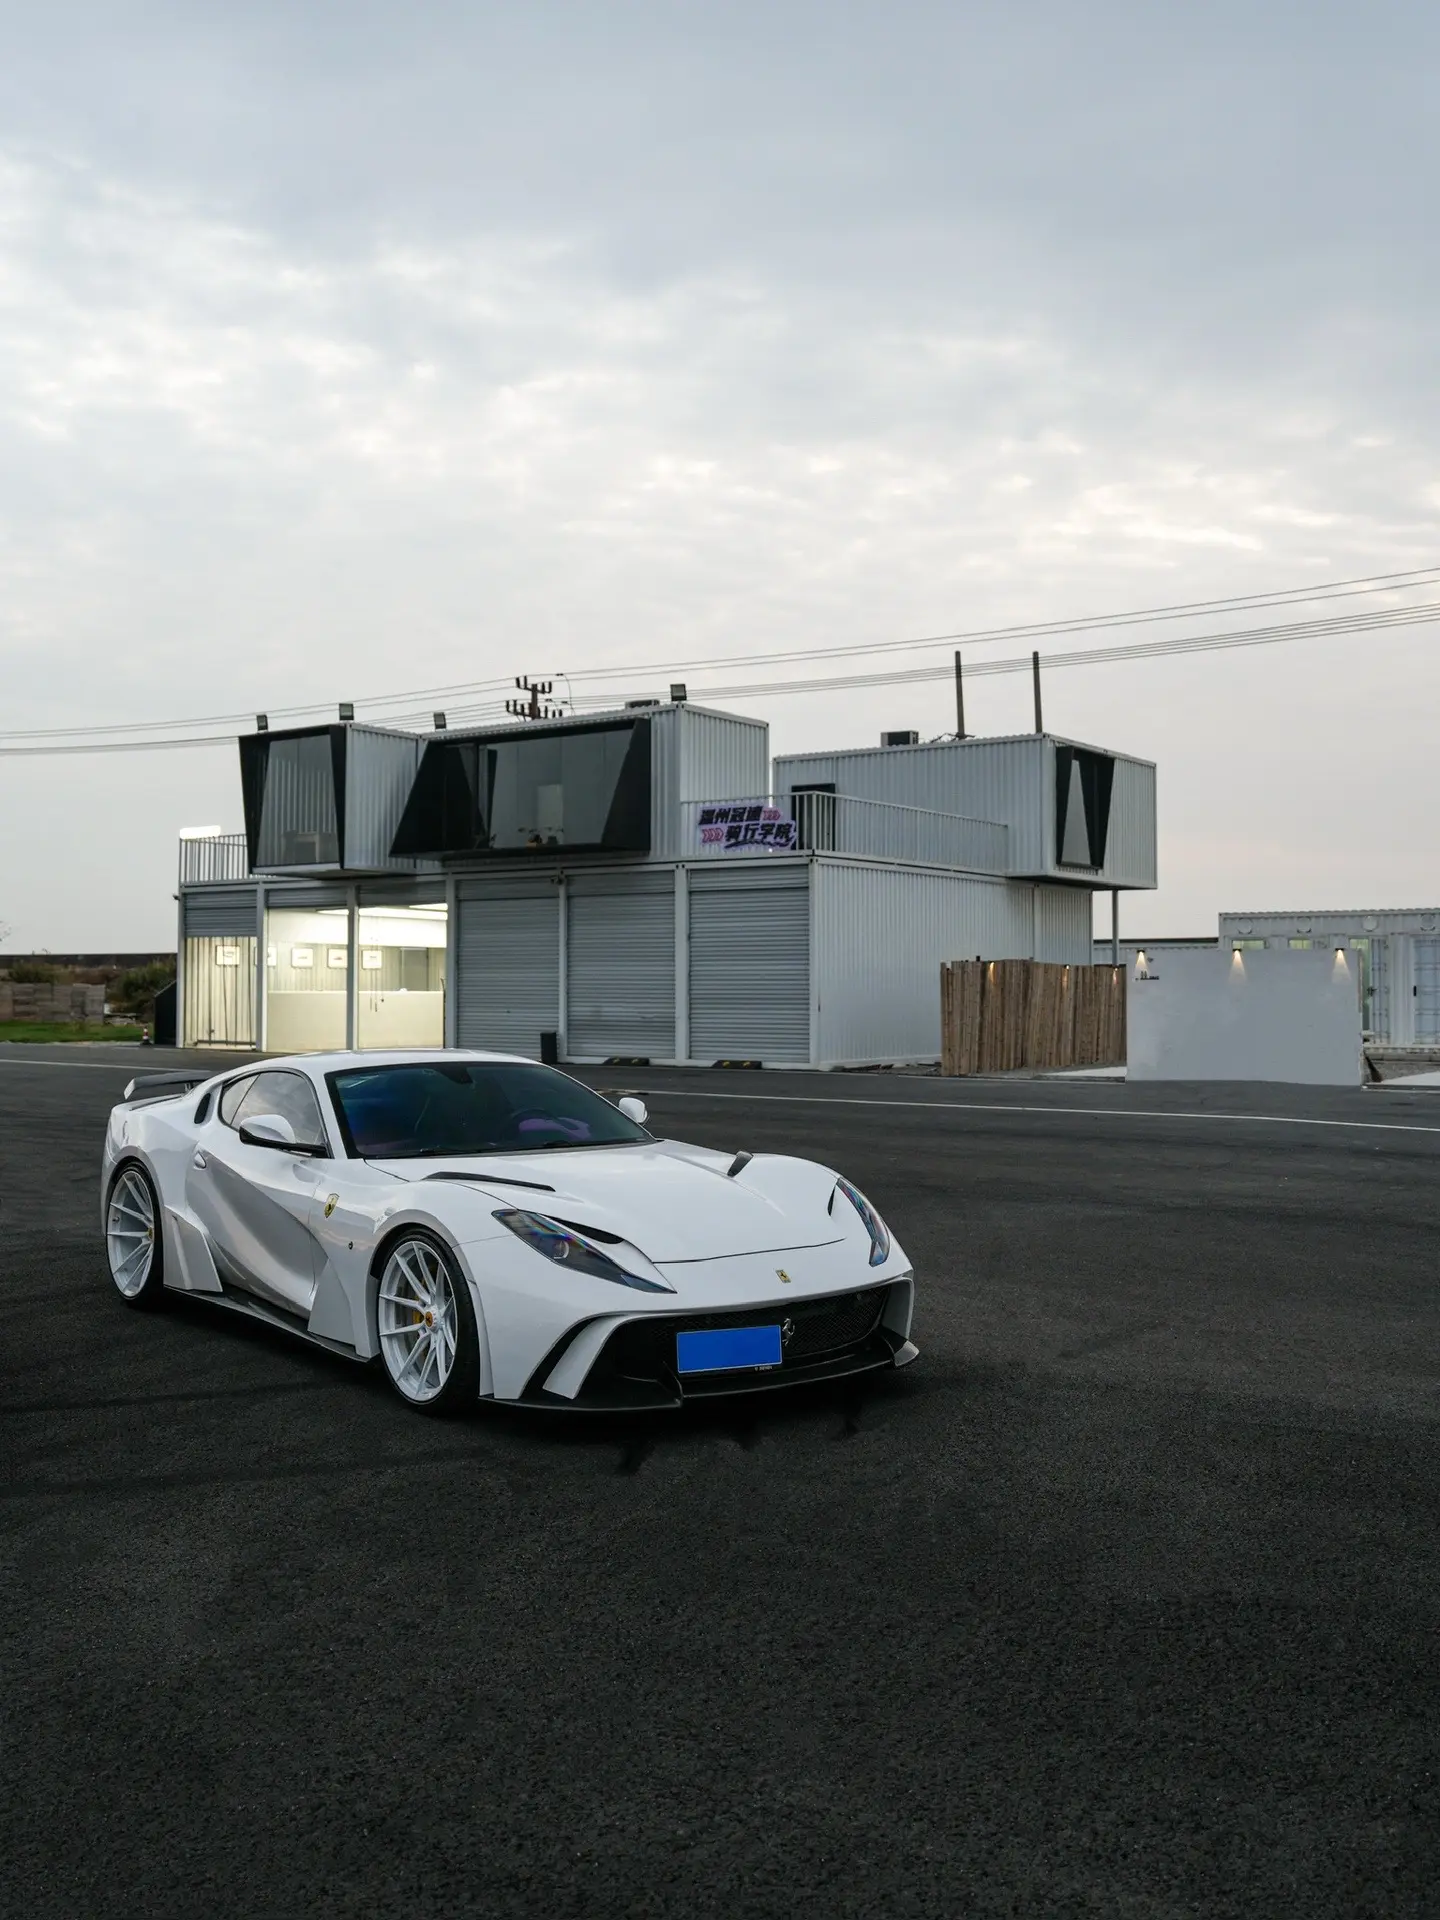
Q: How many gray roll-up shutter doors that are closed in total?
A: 3